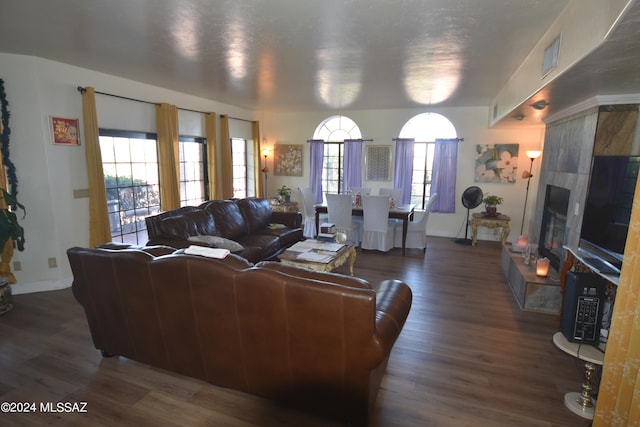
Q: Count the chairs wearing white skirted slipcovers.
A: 6